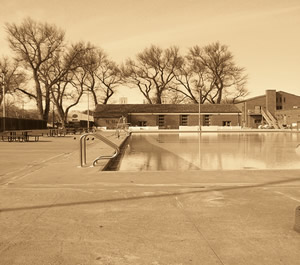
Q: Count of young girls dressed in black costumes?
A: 0